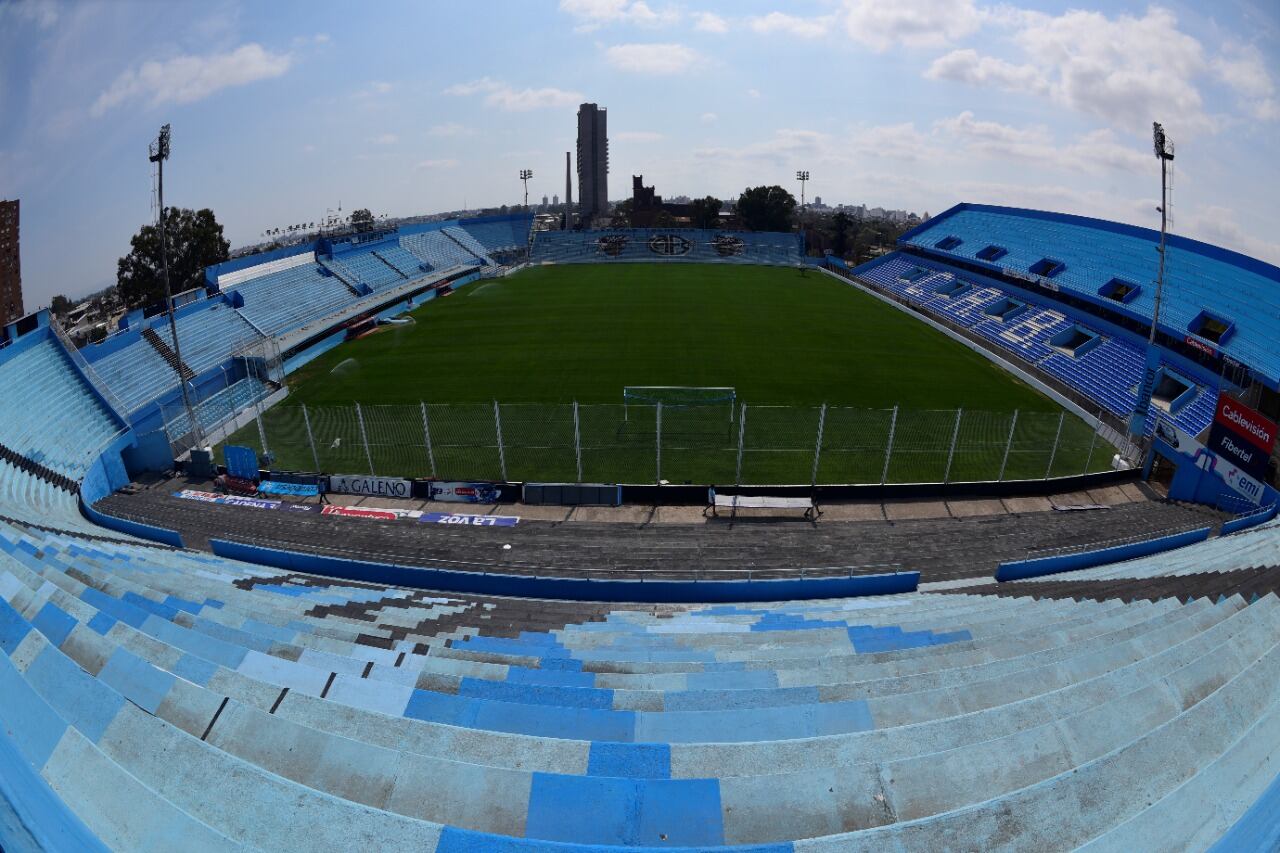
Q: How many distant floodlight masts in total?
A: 2